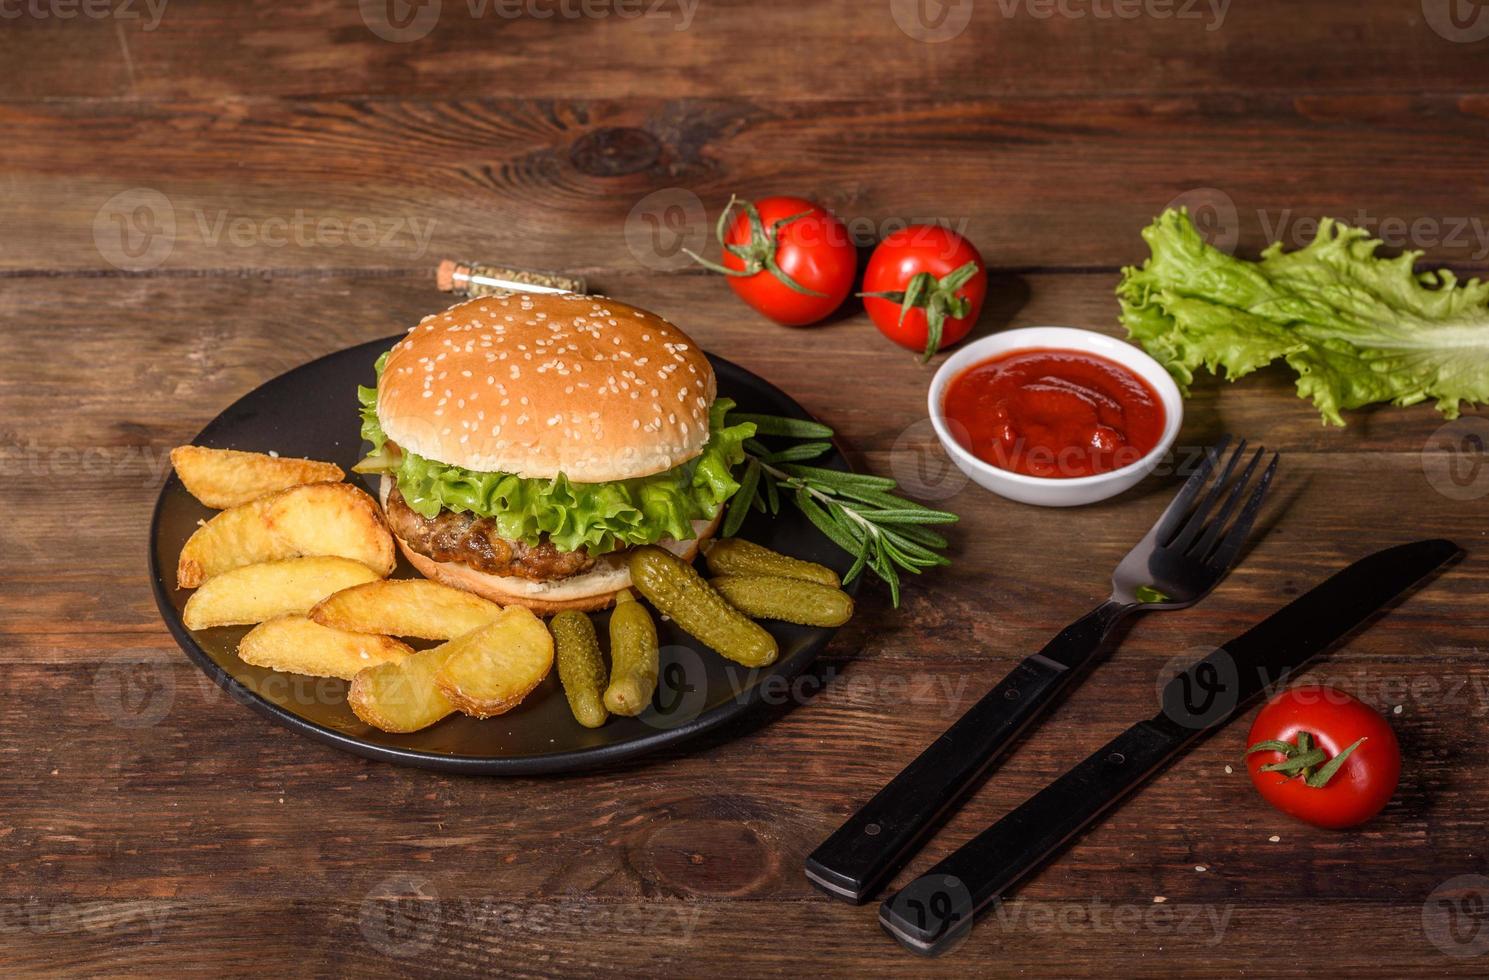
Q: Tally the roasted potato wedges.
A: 7